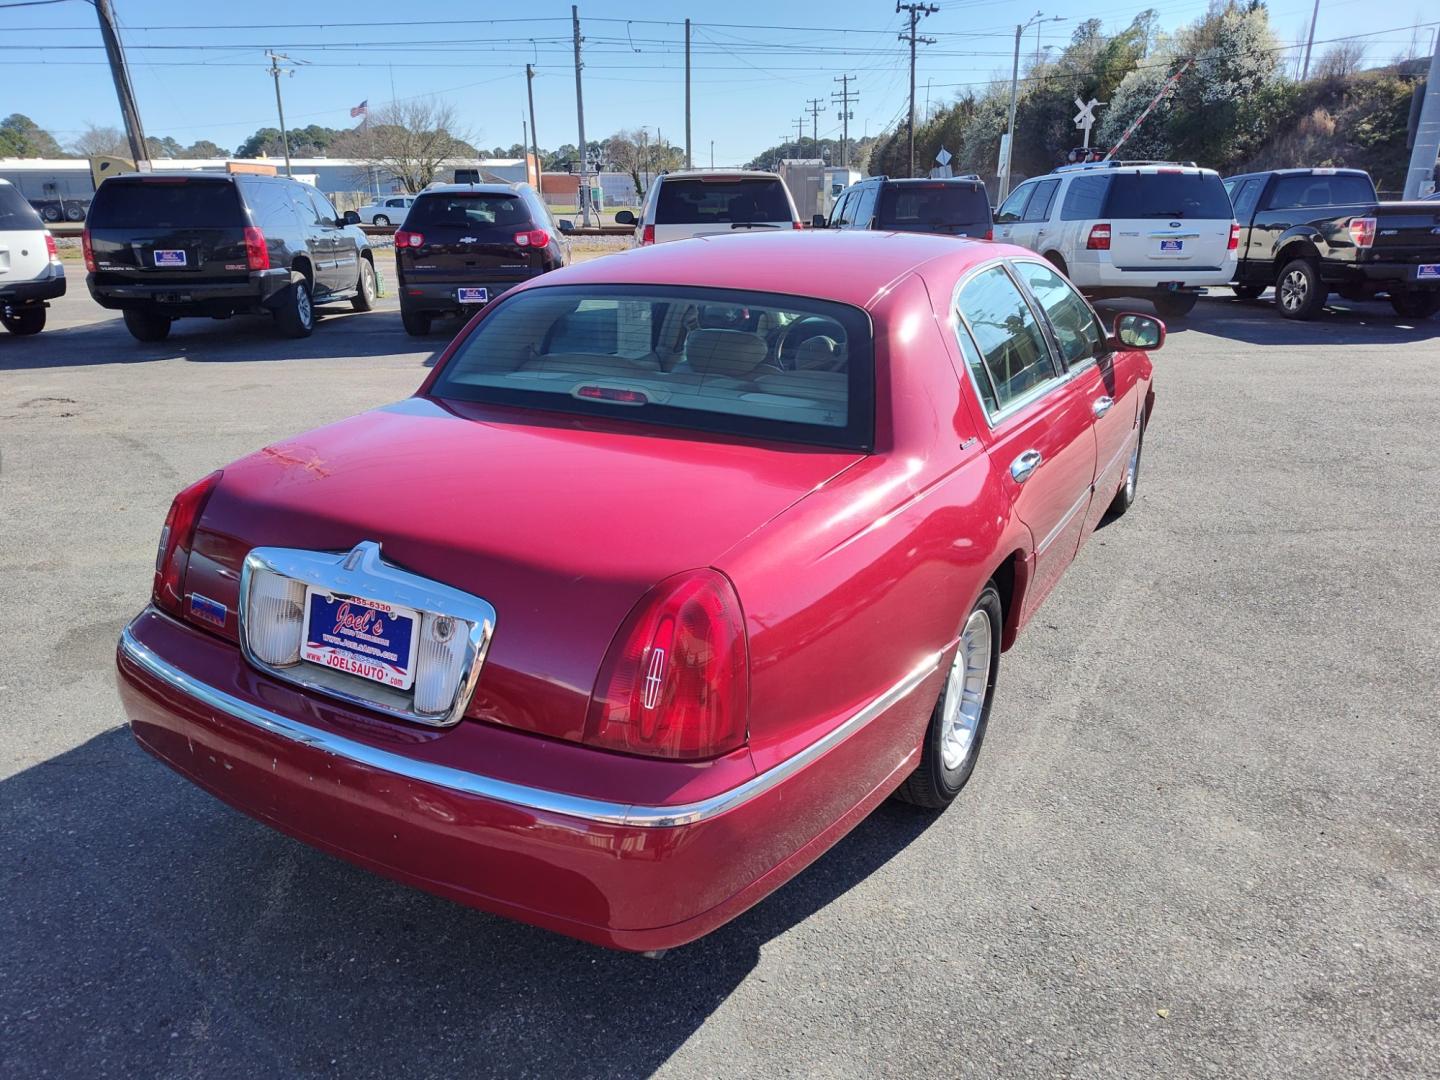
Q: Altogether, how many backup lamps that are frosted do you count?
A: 2